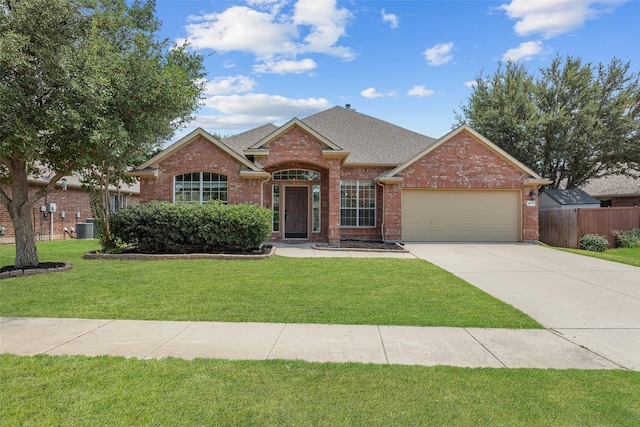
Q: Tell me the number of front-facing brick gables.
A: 3